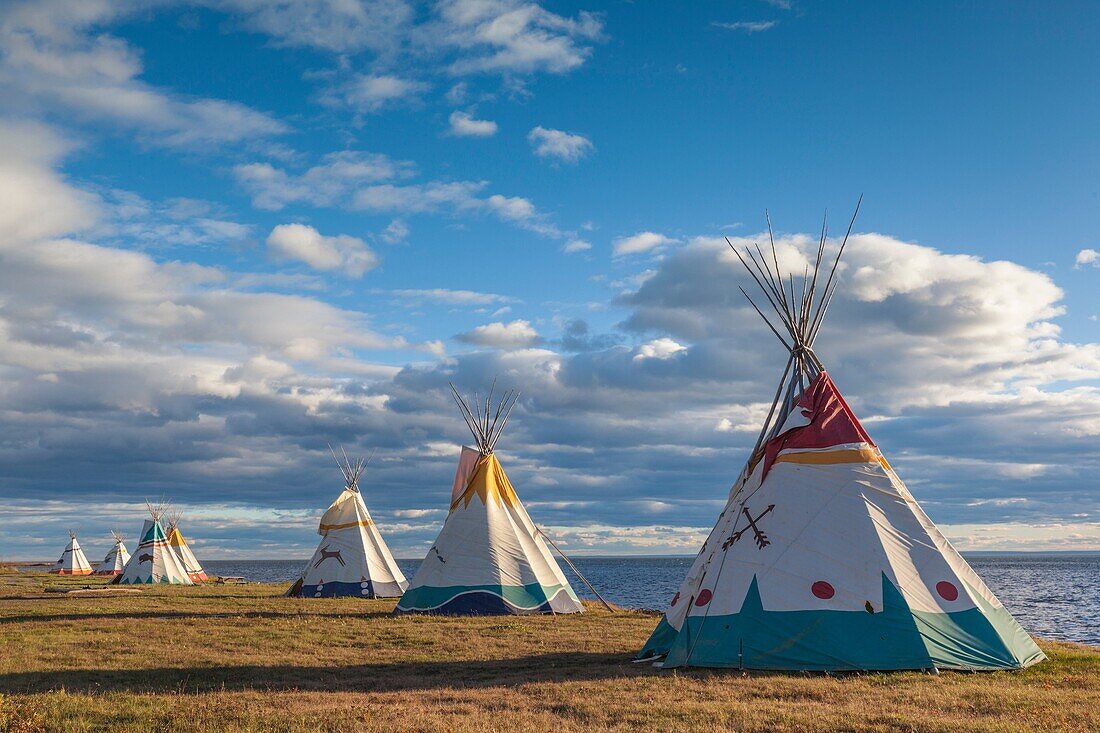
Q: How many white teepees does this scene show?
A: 7